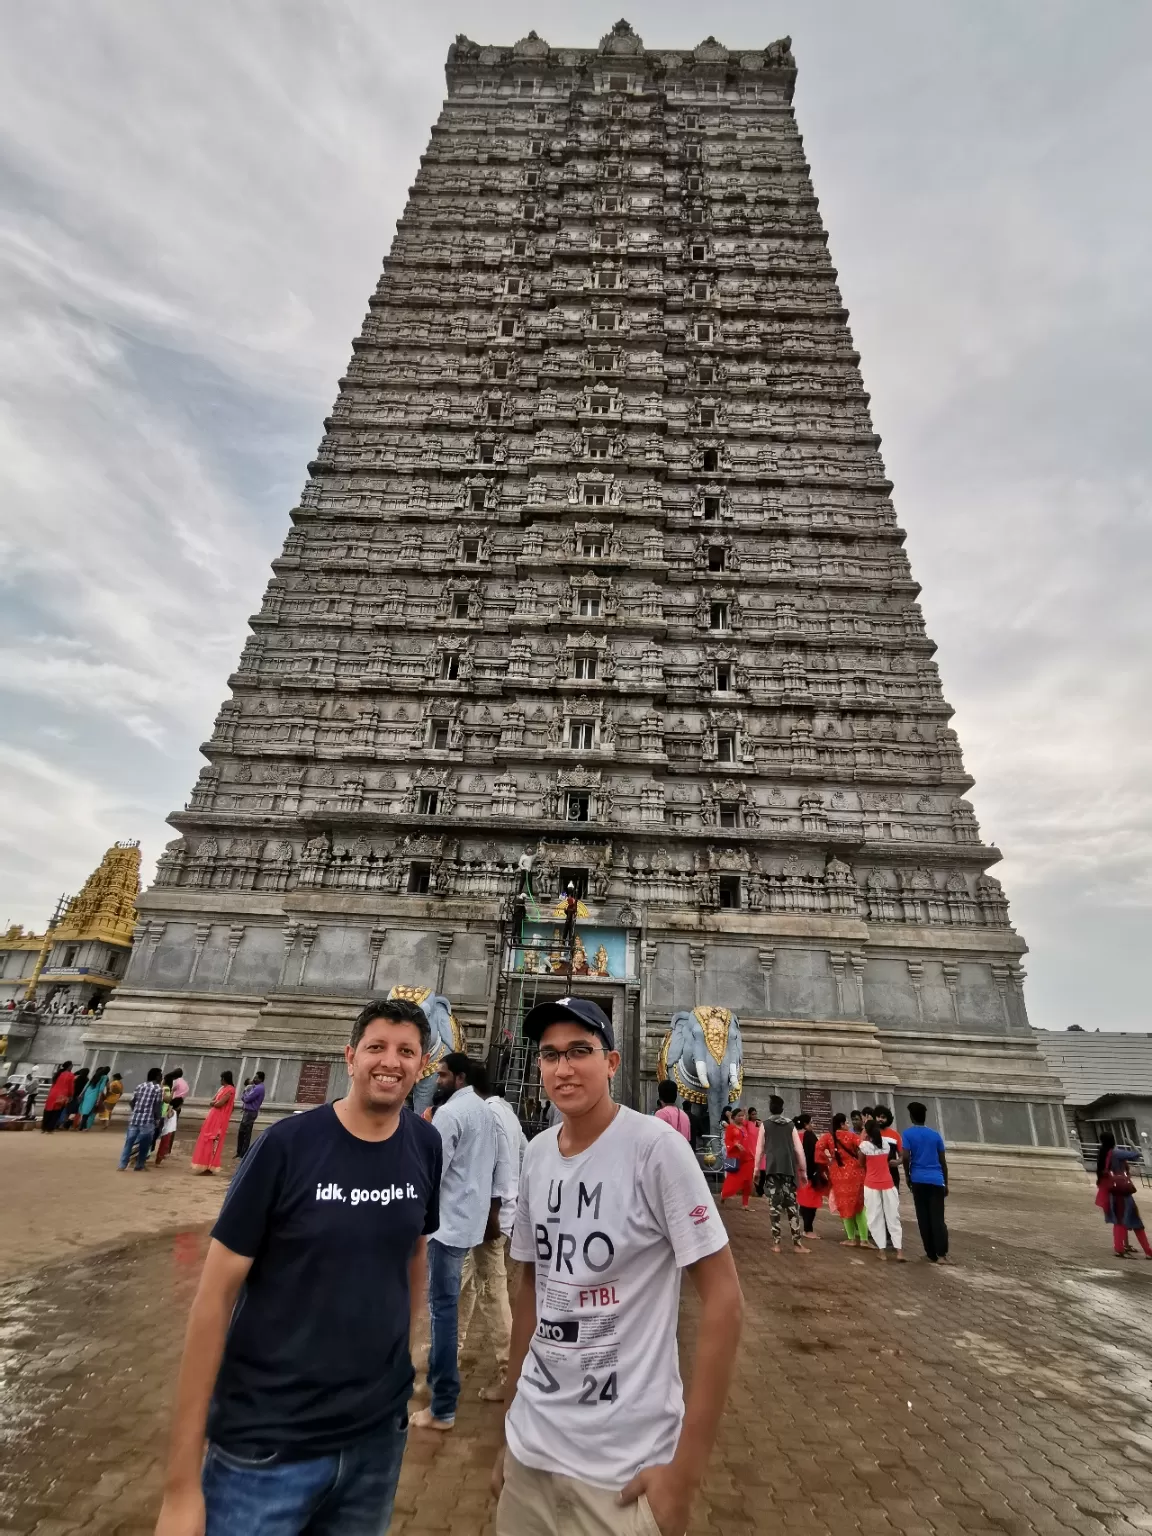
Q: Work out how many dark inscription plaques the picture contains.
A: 2